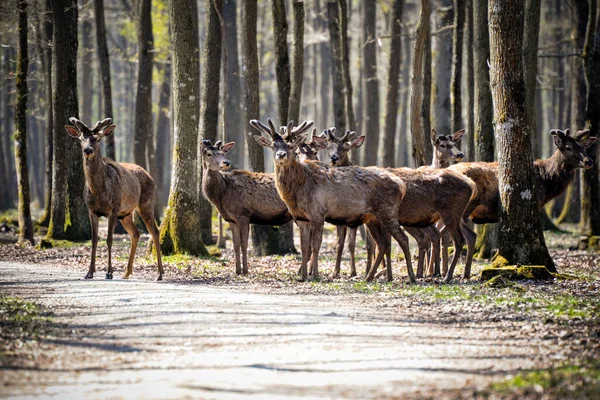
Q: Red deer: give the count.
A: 7